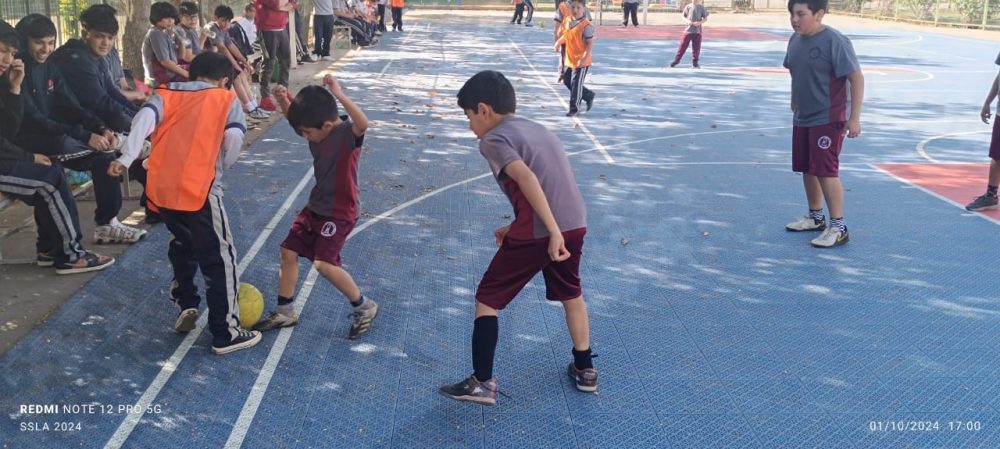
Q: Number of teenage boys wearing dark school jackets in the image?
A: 3